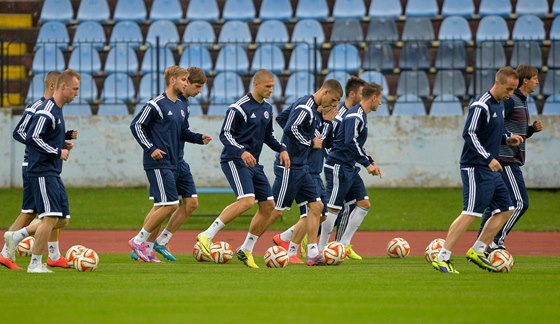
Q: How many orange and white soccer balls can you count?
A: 10